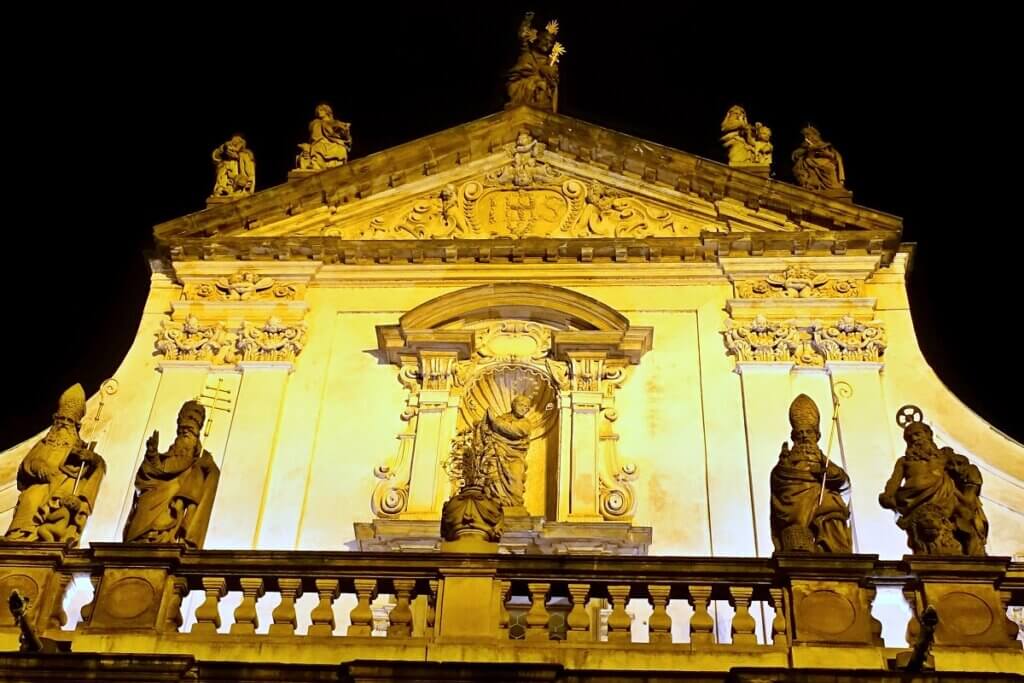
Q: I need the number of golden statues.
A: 10